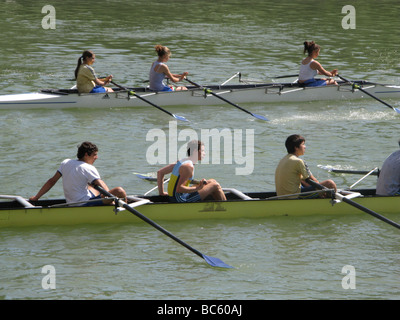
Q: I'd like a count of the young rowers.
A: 7